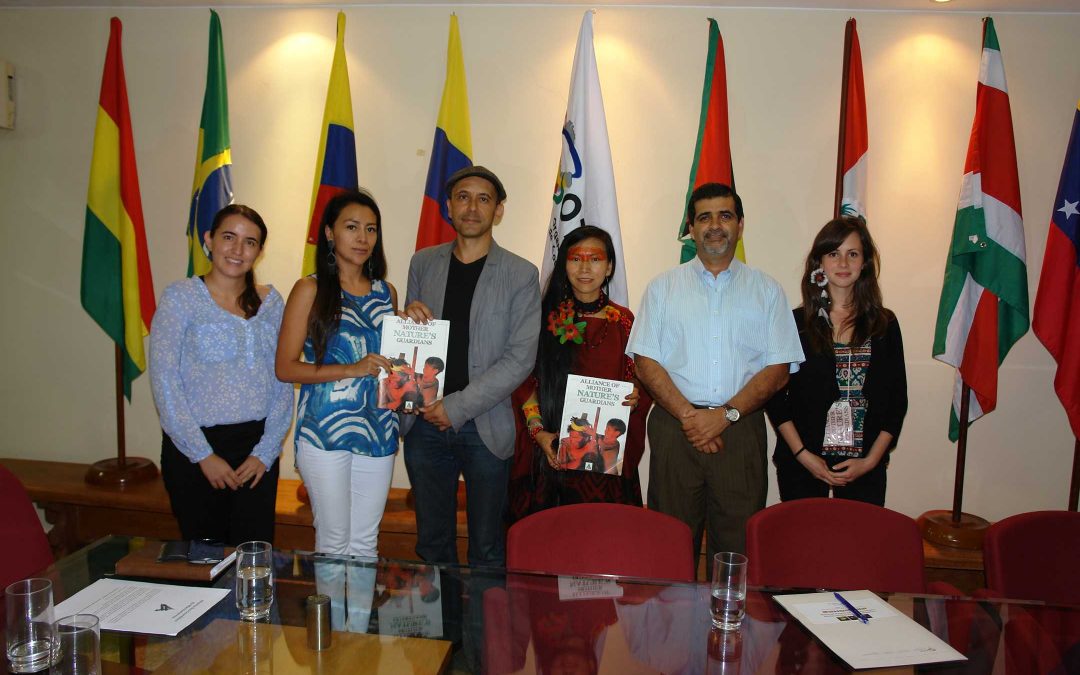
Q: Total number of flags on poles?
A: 9